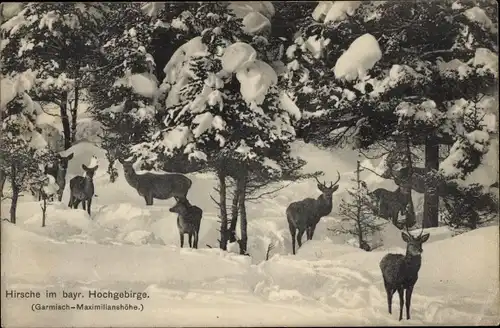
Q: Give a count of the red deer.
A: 8